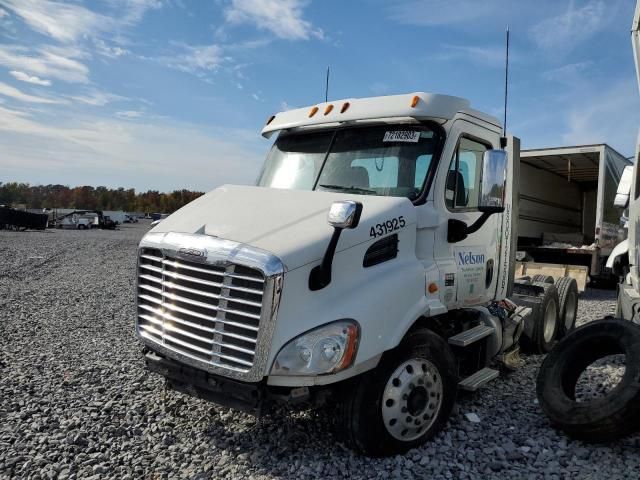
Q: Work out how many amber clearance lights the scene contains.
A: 5